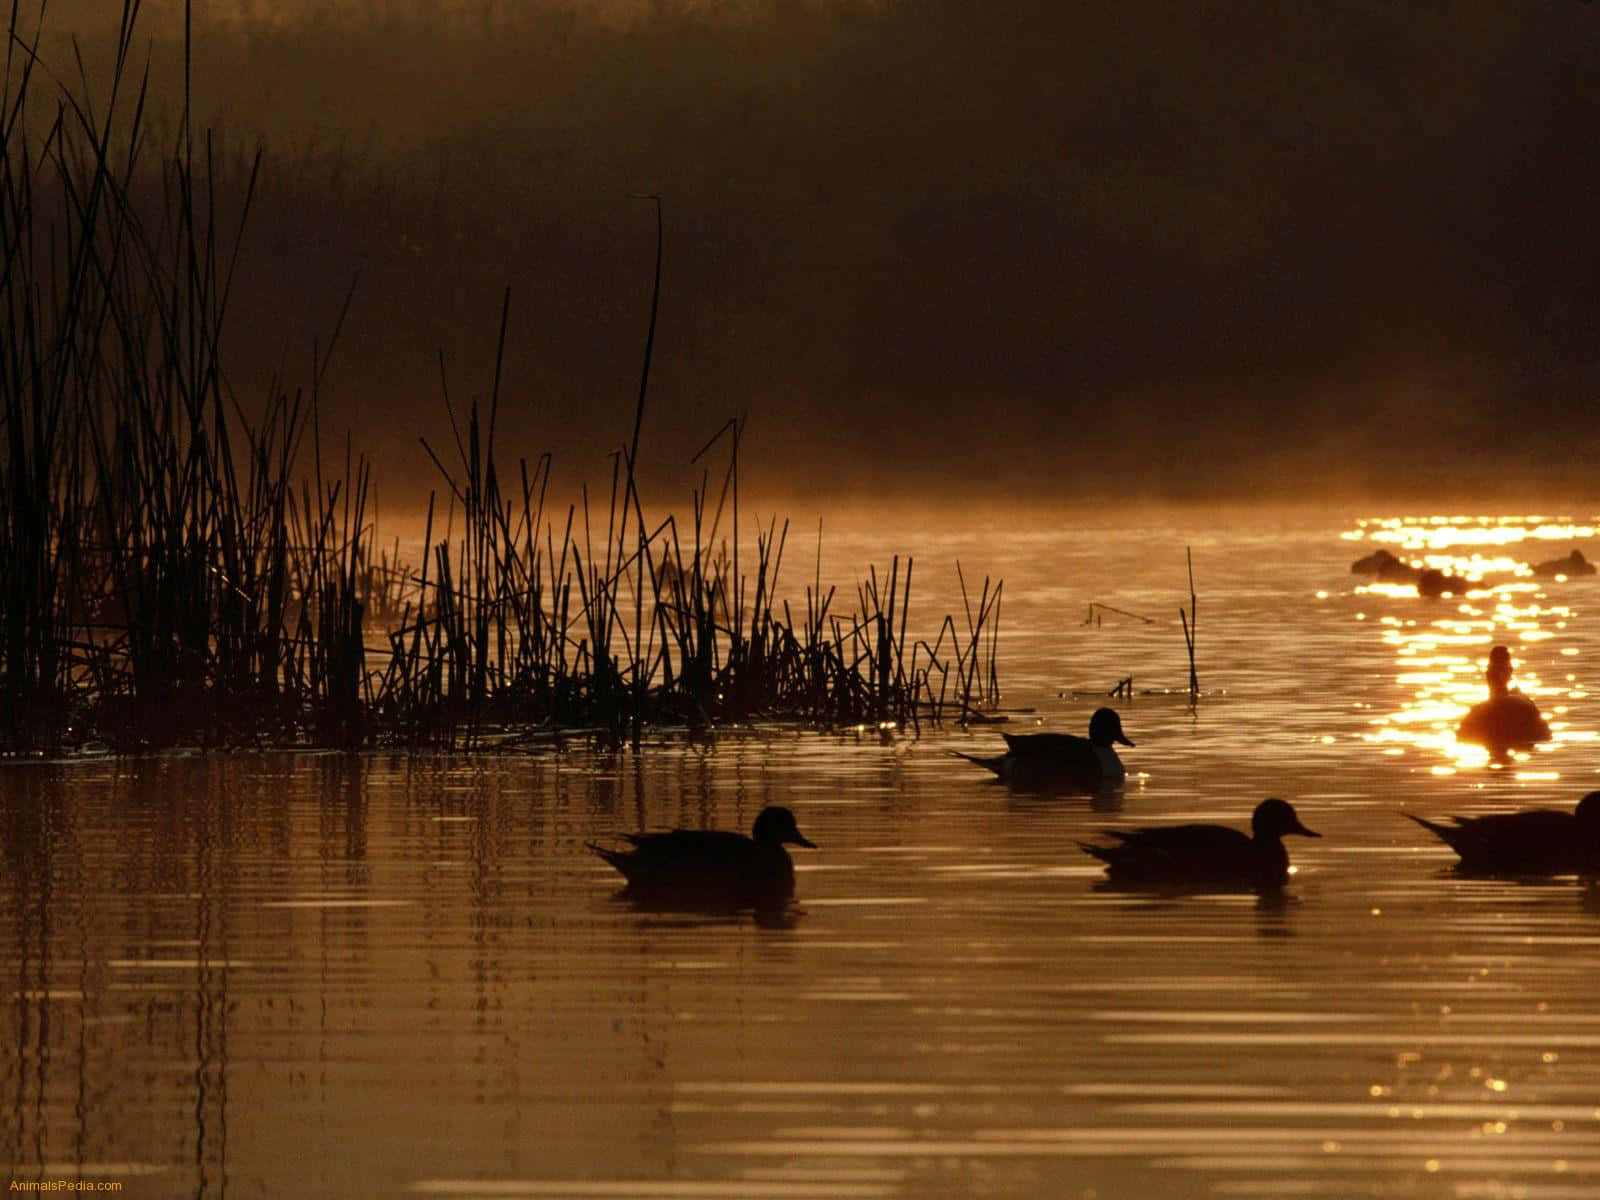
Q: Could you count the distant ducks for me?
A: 3